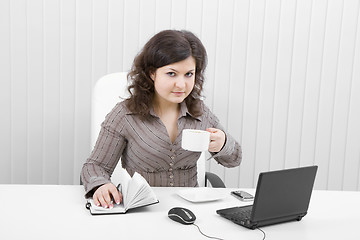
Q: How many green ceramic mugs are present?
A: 0